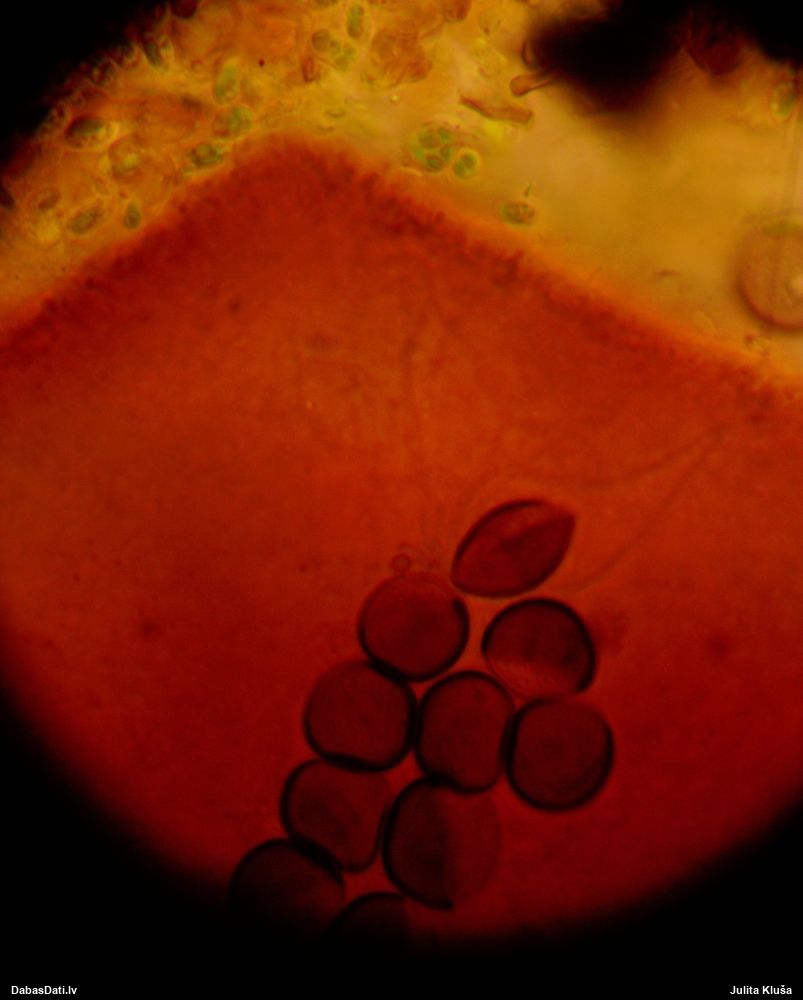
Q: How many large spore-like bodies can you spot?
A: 10